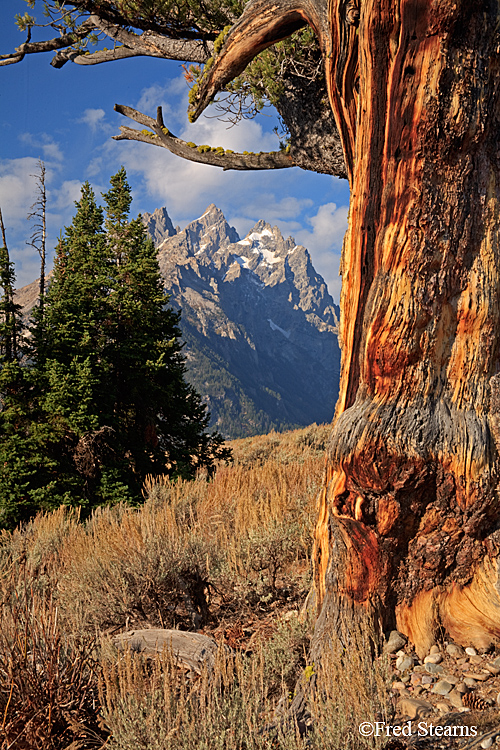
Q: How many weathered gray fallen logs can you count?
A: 1